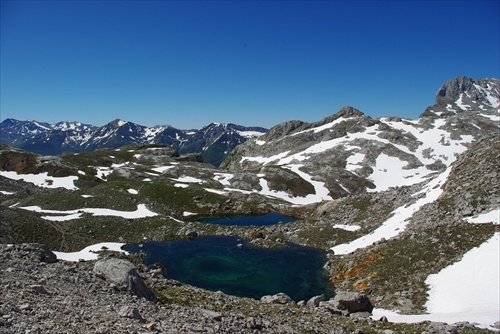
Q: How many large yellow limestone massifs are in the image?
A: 0